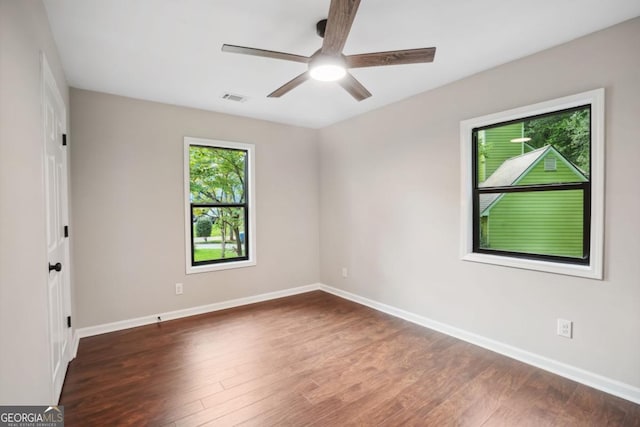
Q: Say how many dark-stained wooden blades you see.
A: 5